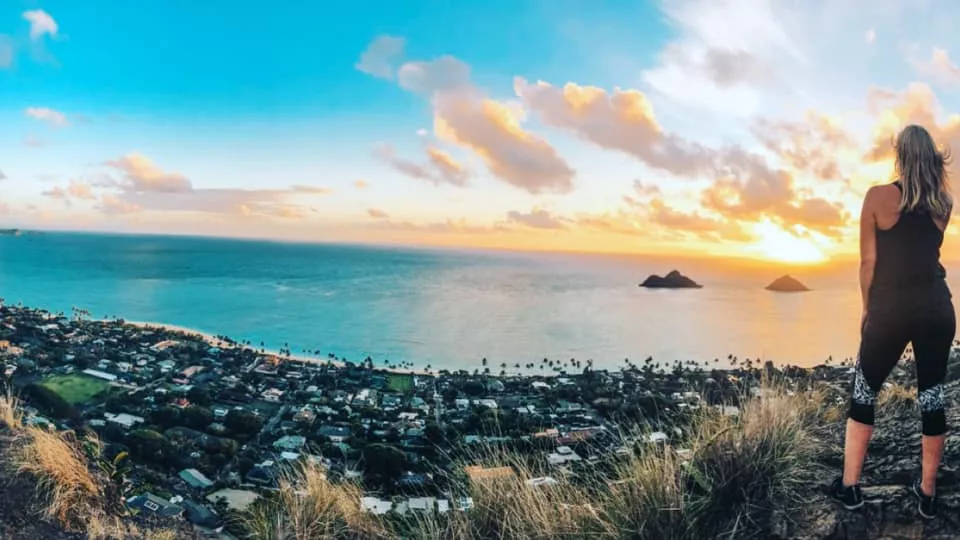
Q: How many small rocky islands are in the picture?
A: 2